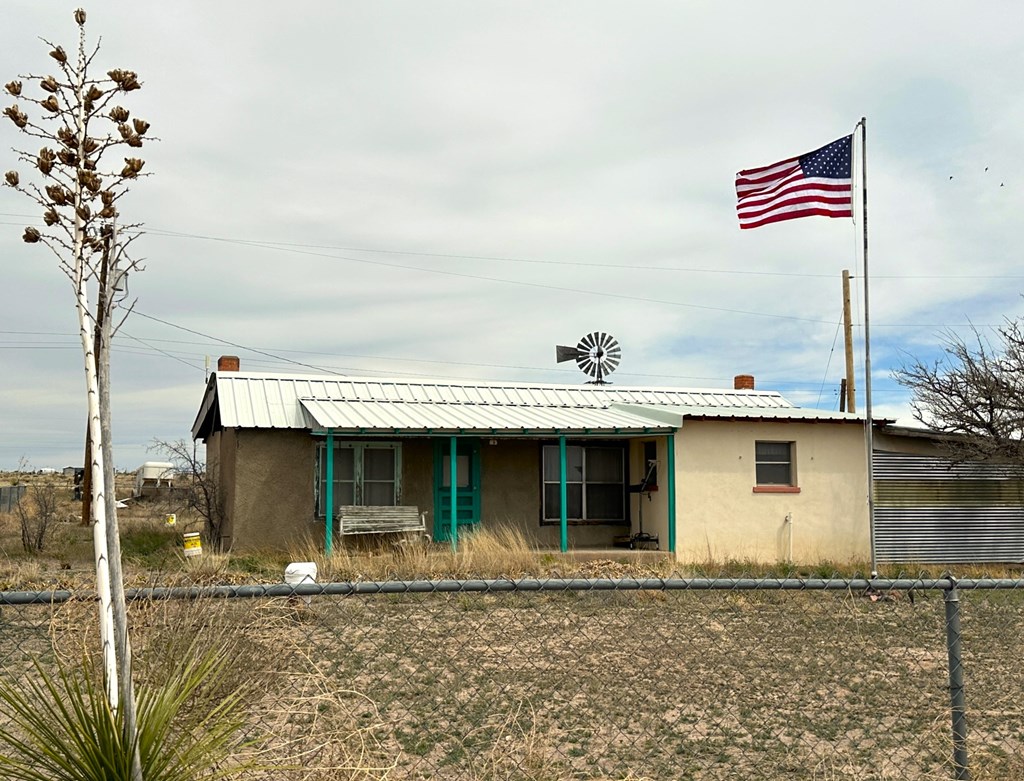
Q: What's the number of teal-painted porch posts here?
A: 4